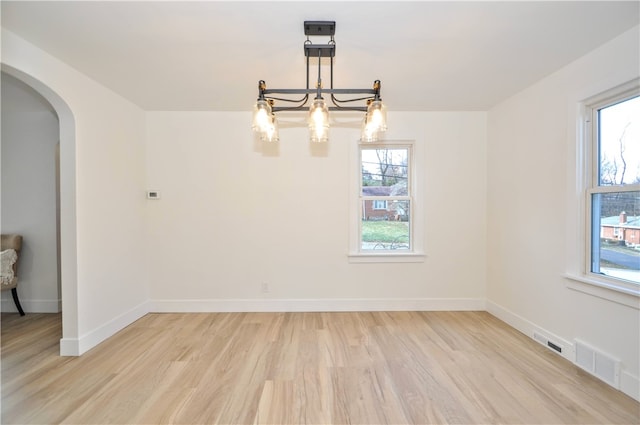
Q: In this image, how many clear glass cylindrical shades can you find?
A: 6